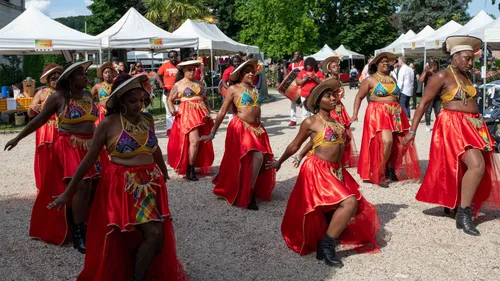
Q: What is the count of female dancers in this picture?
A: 10